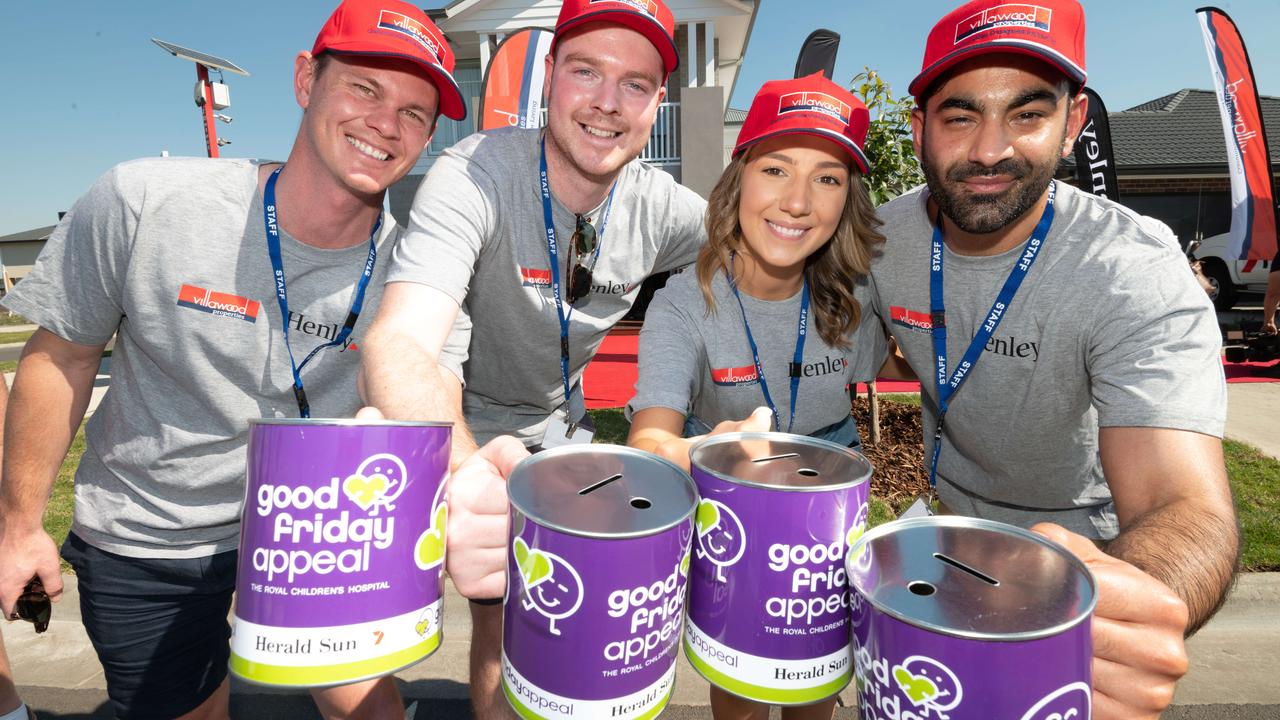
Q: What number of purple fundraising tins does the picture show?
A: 4